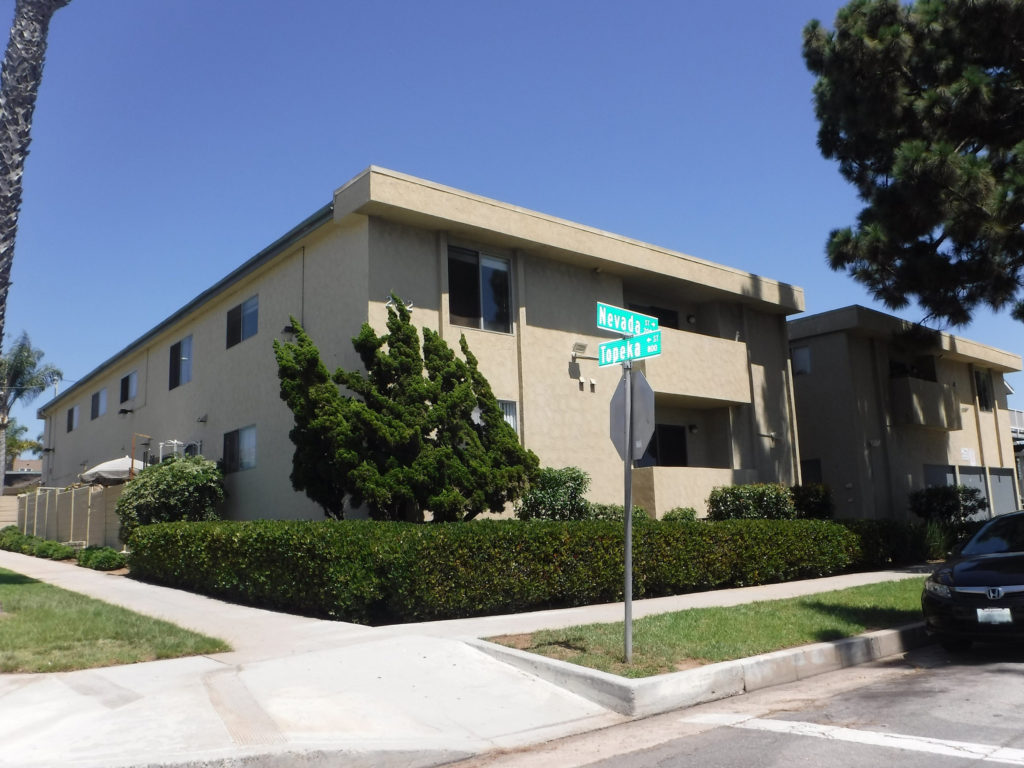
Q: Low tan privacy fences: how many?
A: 1